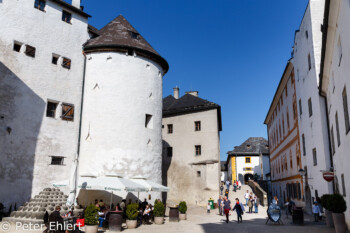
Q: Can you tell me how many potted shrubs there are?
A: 6